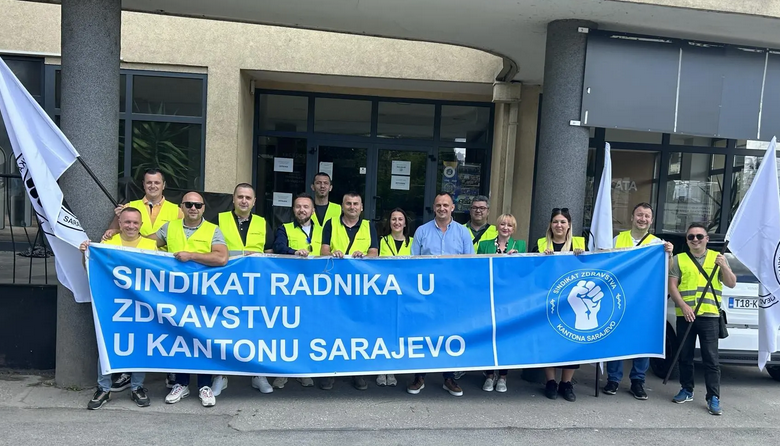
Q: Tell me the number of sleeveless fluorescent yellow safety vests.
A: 12